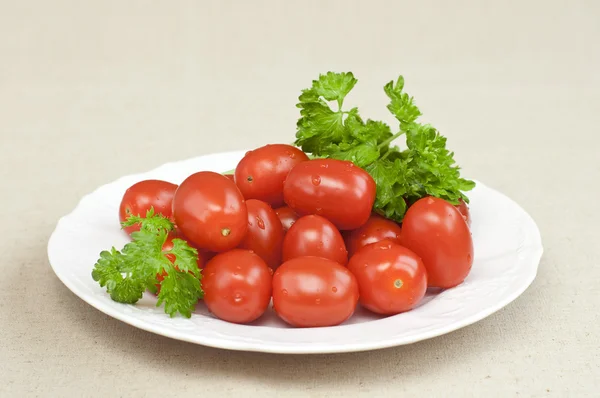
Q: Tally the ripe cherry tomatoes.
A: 14